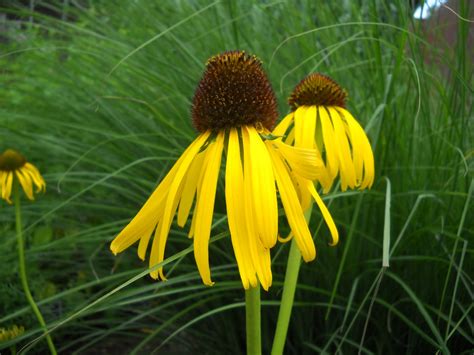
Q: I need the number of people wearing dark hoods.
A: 0